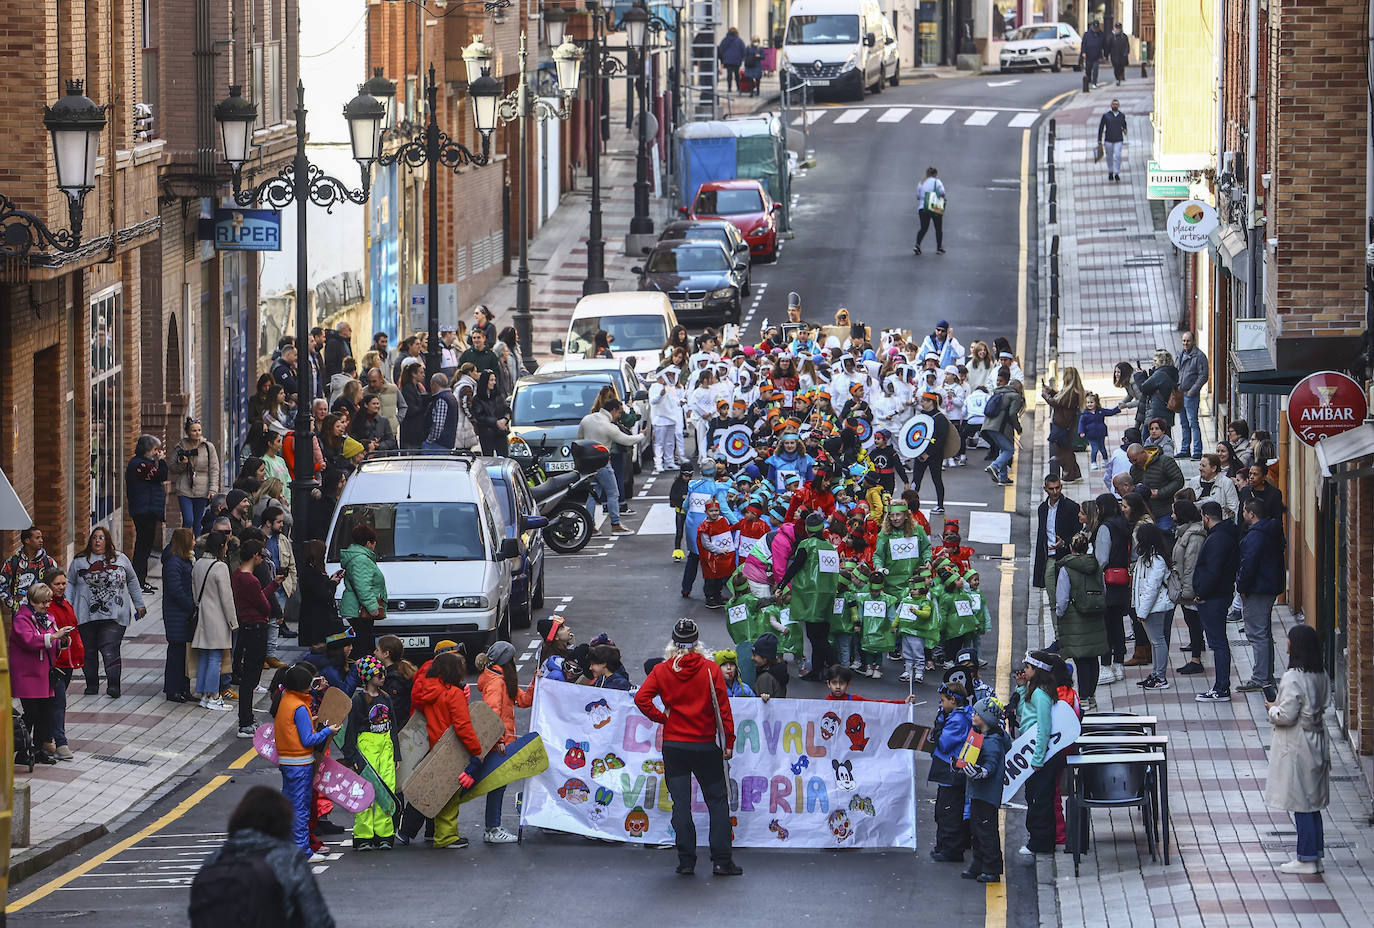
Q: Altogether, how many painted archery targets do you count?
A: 3